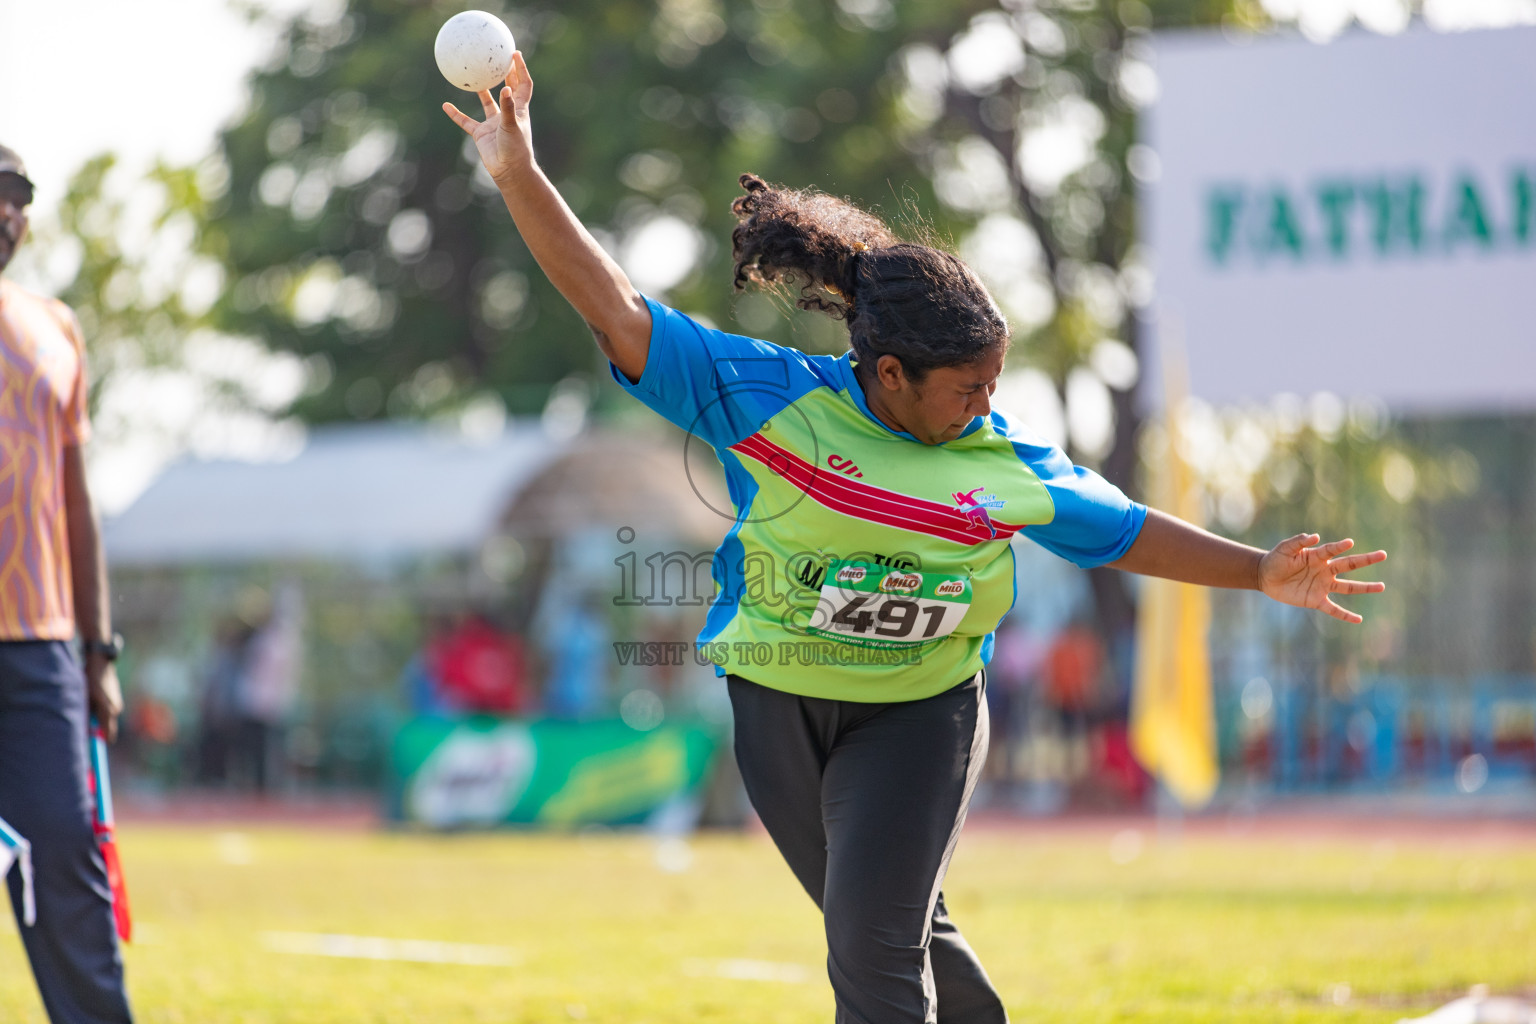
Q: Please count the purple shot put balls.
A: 0